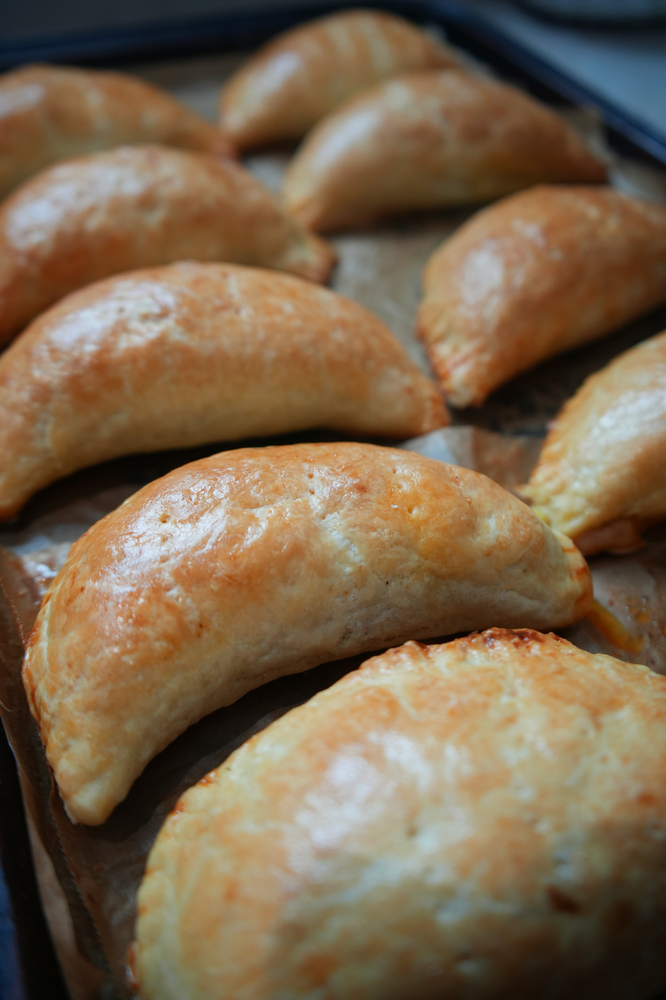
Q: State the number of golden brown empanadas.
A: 9